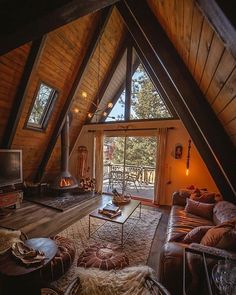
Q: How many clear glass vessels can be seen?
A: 1